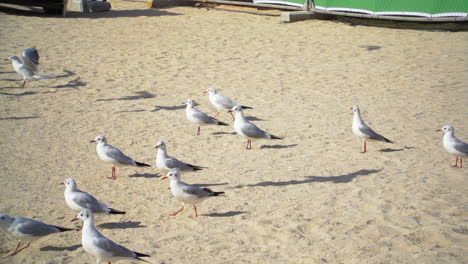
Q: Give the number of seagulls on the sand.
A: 12